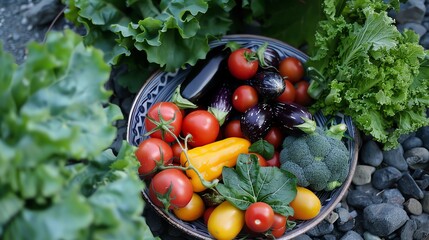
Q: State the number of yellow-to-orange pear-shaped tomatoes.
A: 3